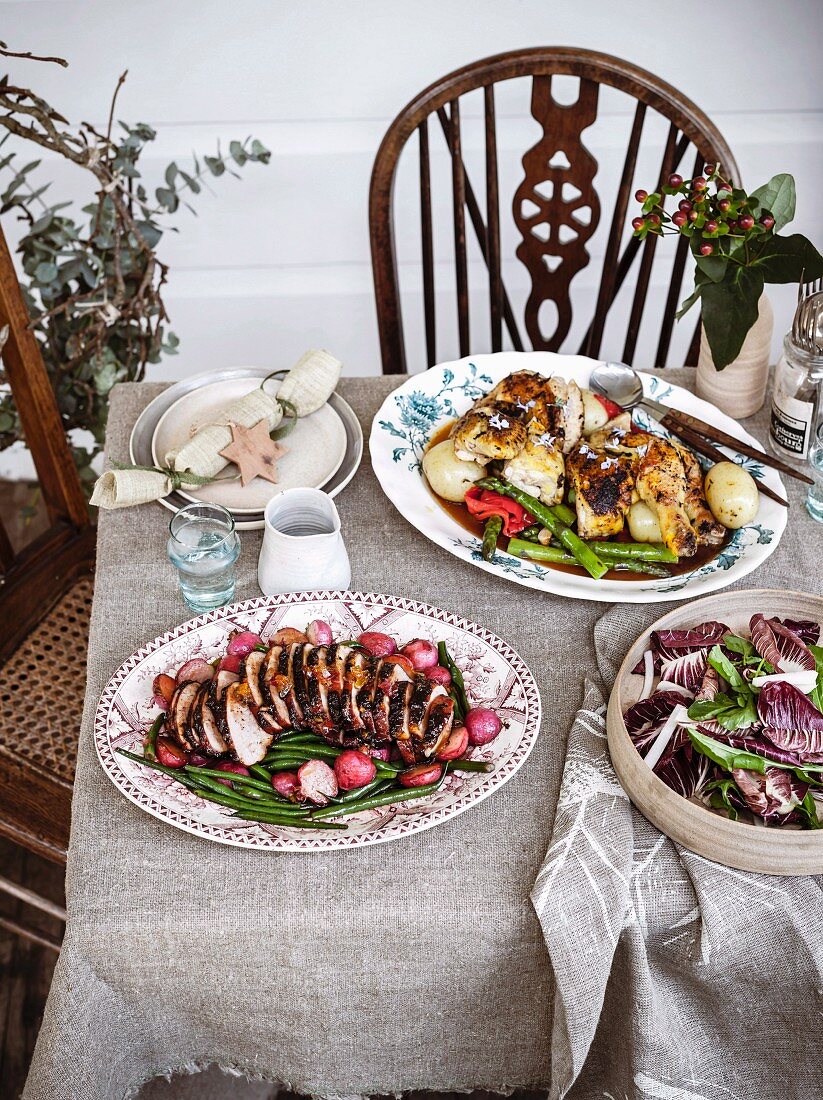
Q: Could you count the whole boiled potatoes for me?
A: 4